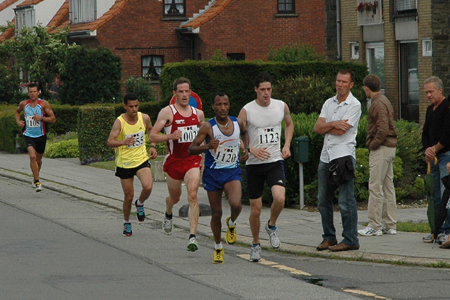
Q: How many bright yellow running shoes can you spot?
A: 2